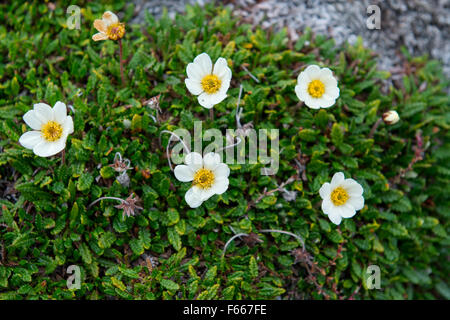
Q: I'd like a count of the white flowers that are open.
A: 5